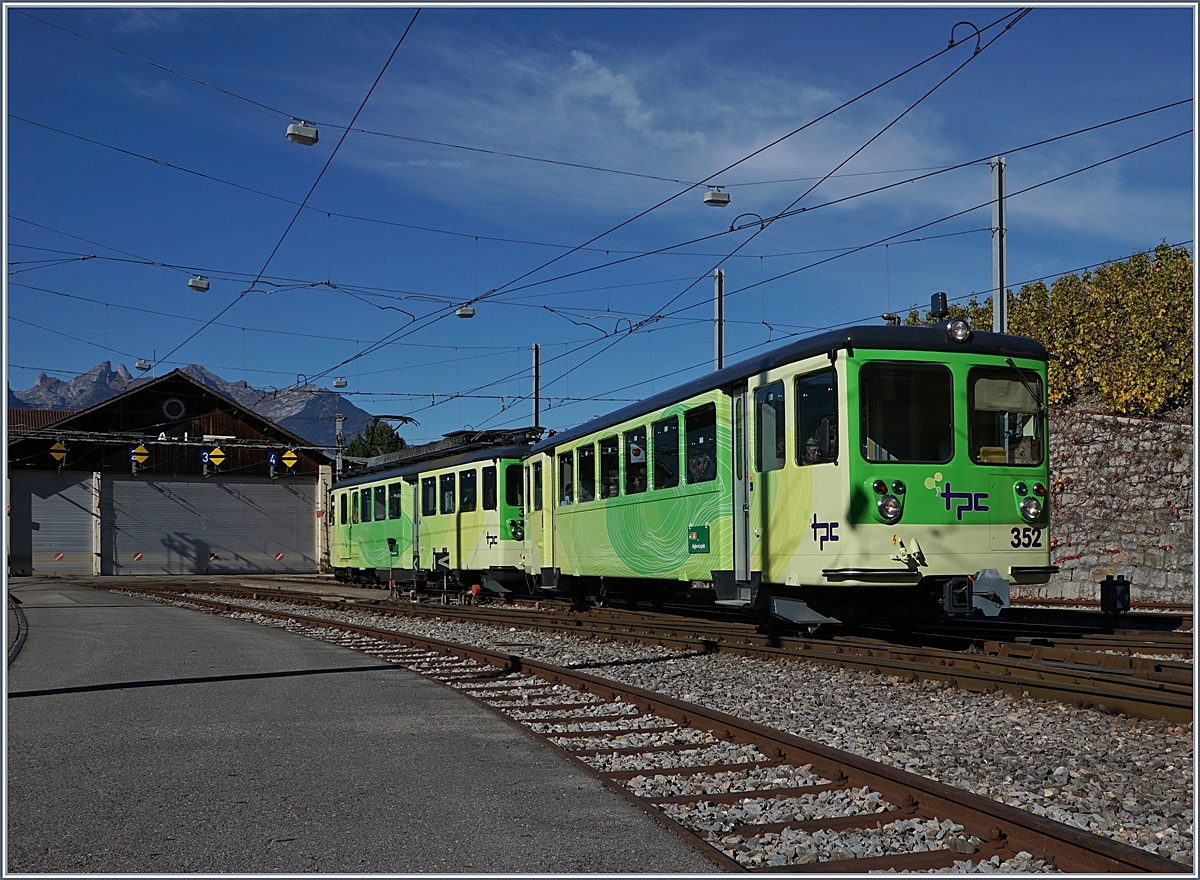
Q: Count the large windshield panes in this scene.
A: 2